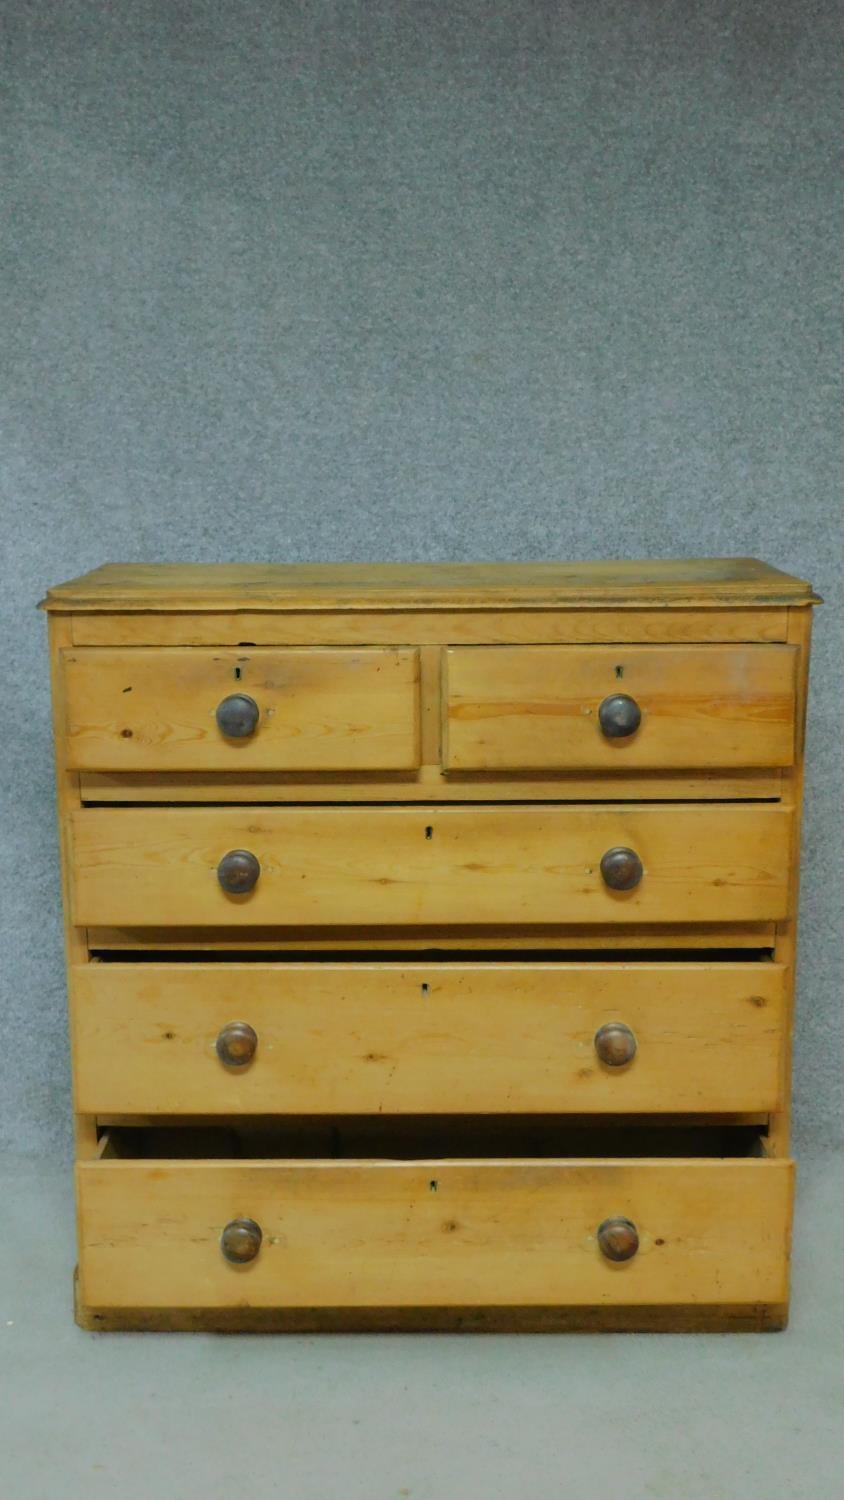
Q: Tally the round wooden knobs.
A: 8